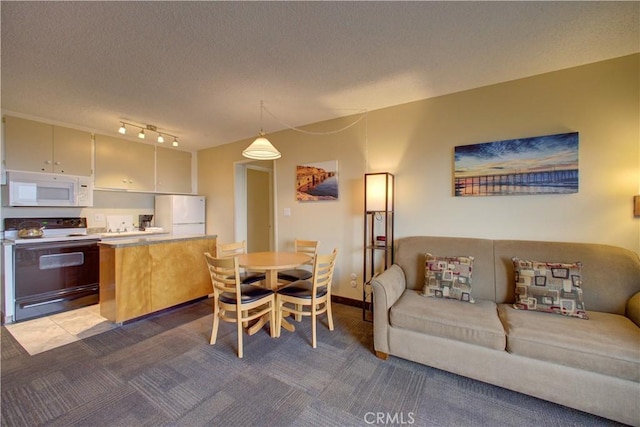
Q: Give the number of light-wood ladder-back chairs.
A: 4